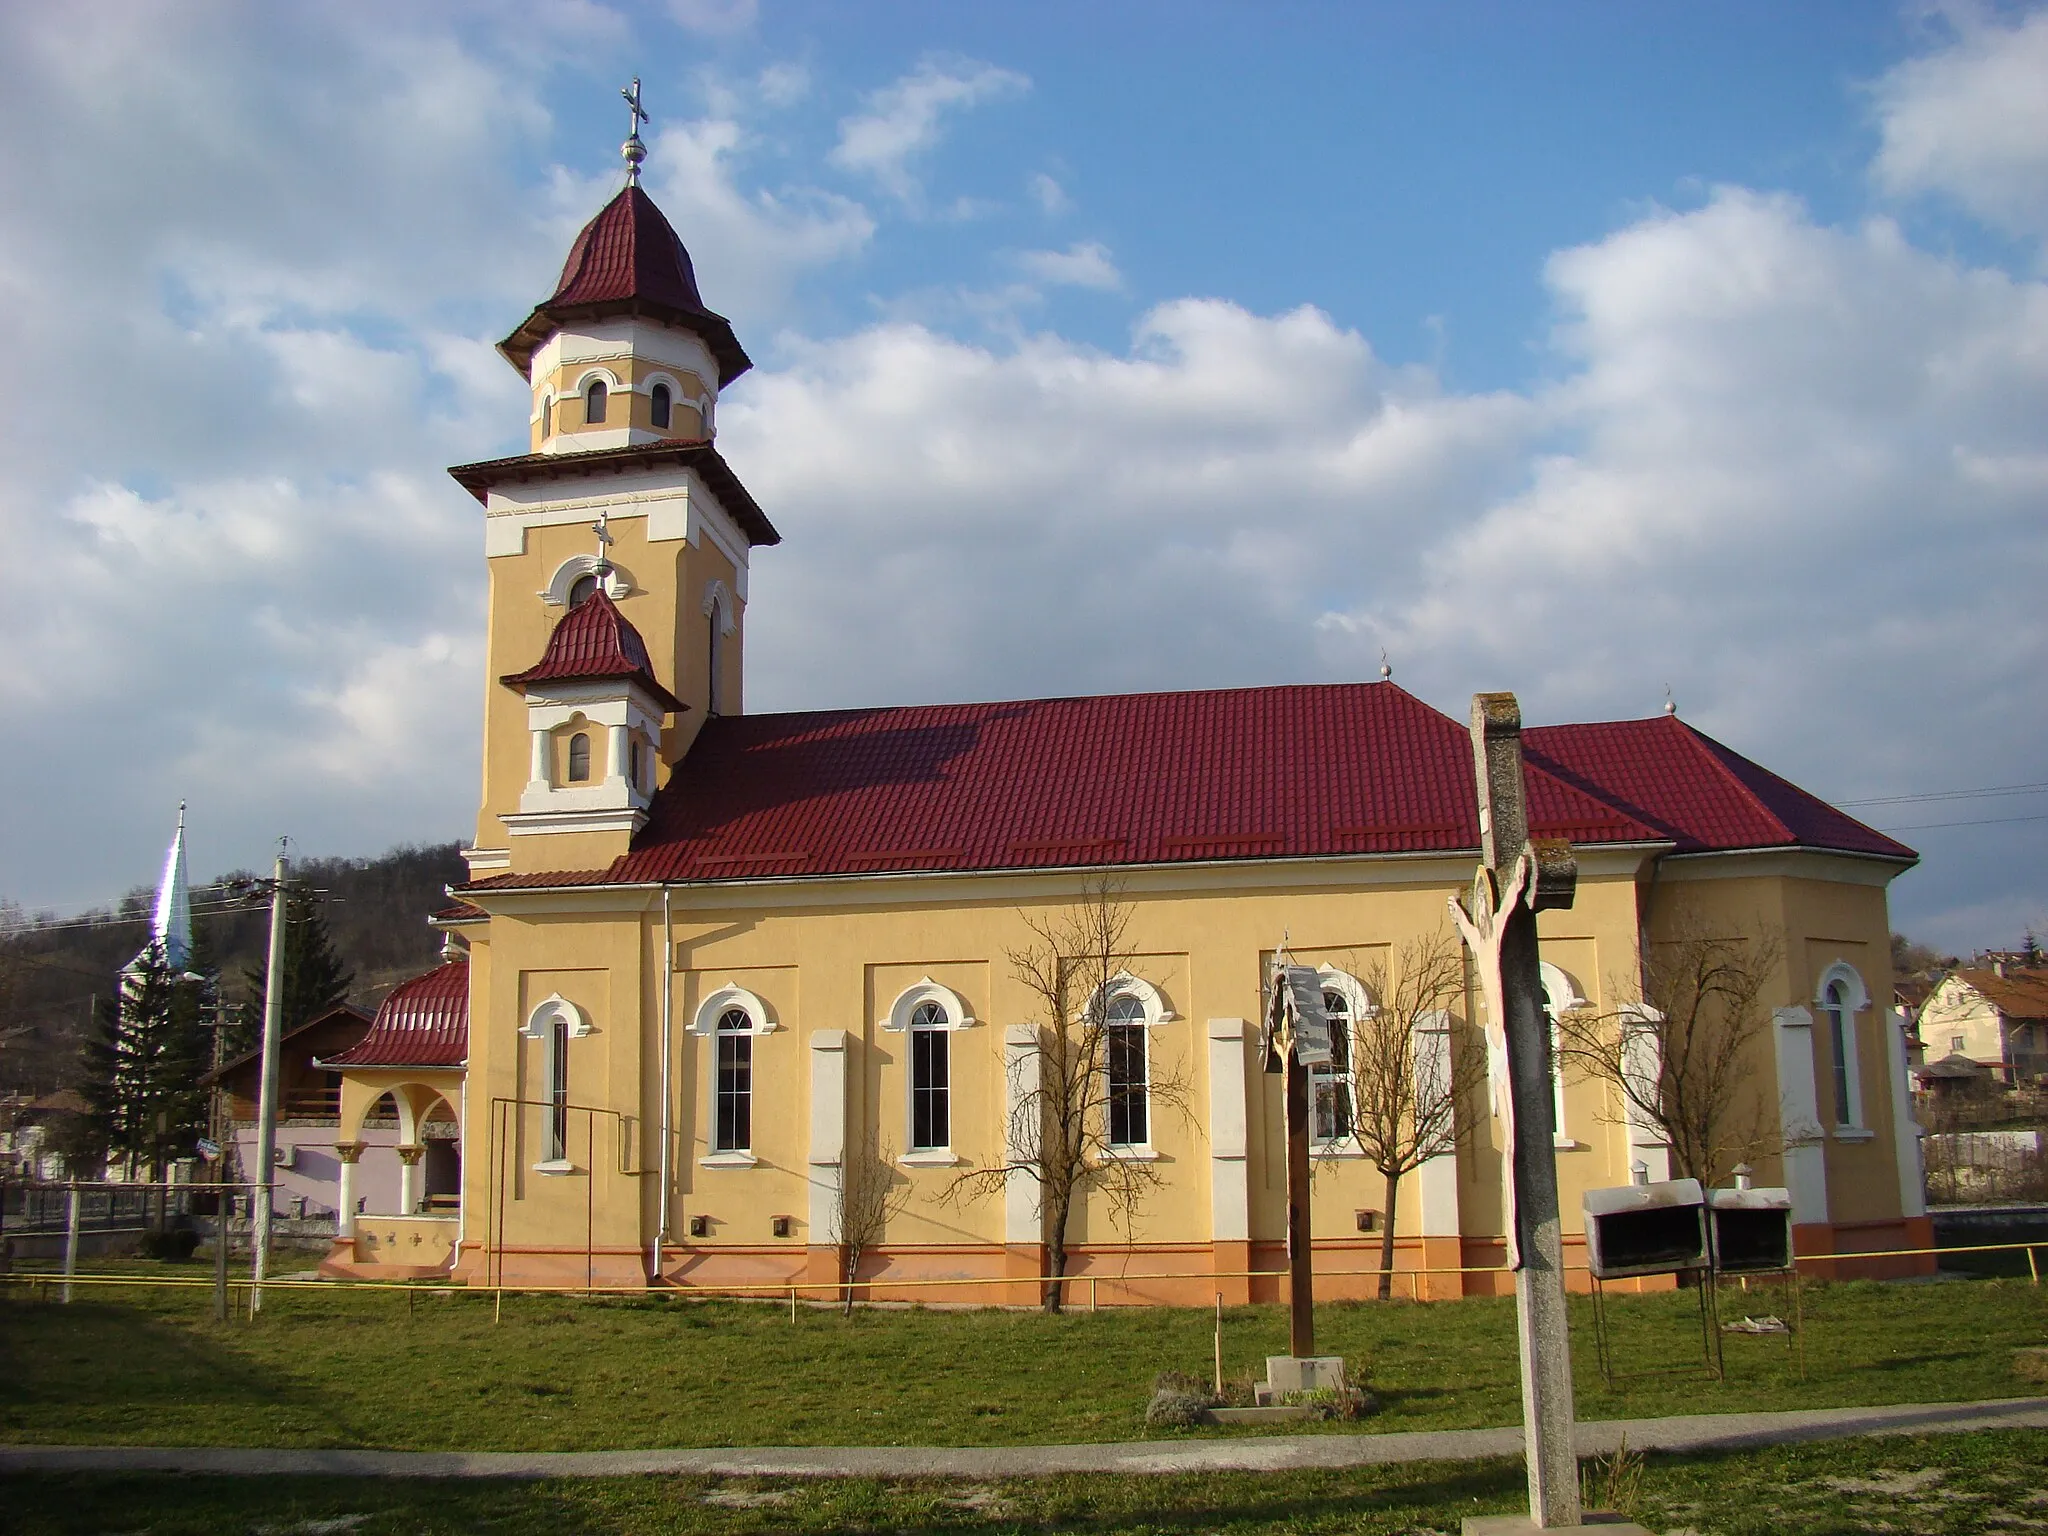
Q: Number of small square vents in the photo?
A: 3